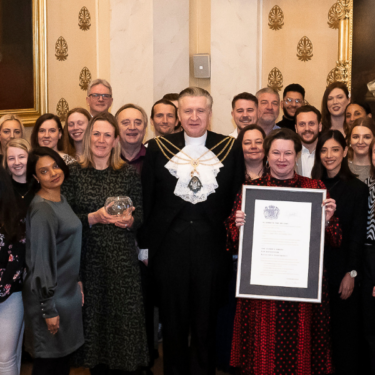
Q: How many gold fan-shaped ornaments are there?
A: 9